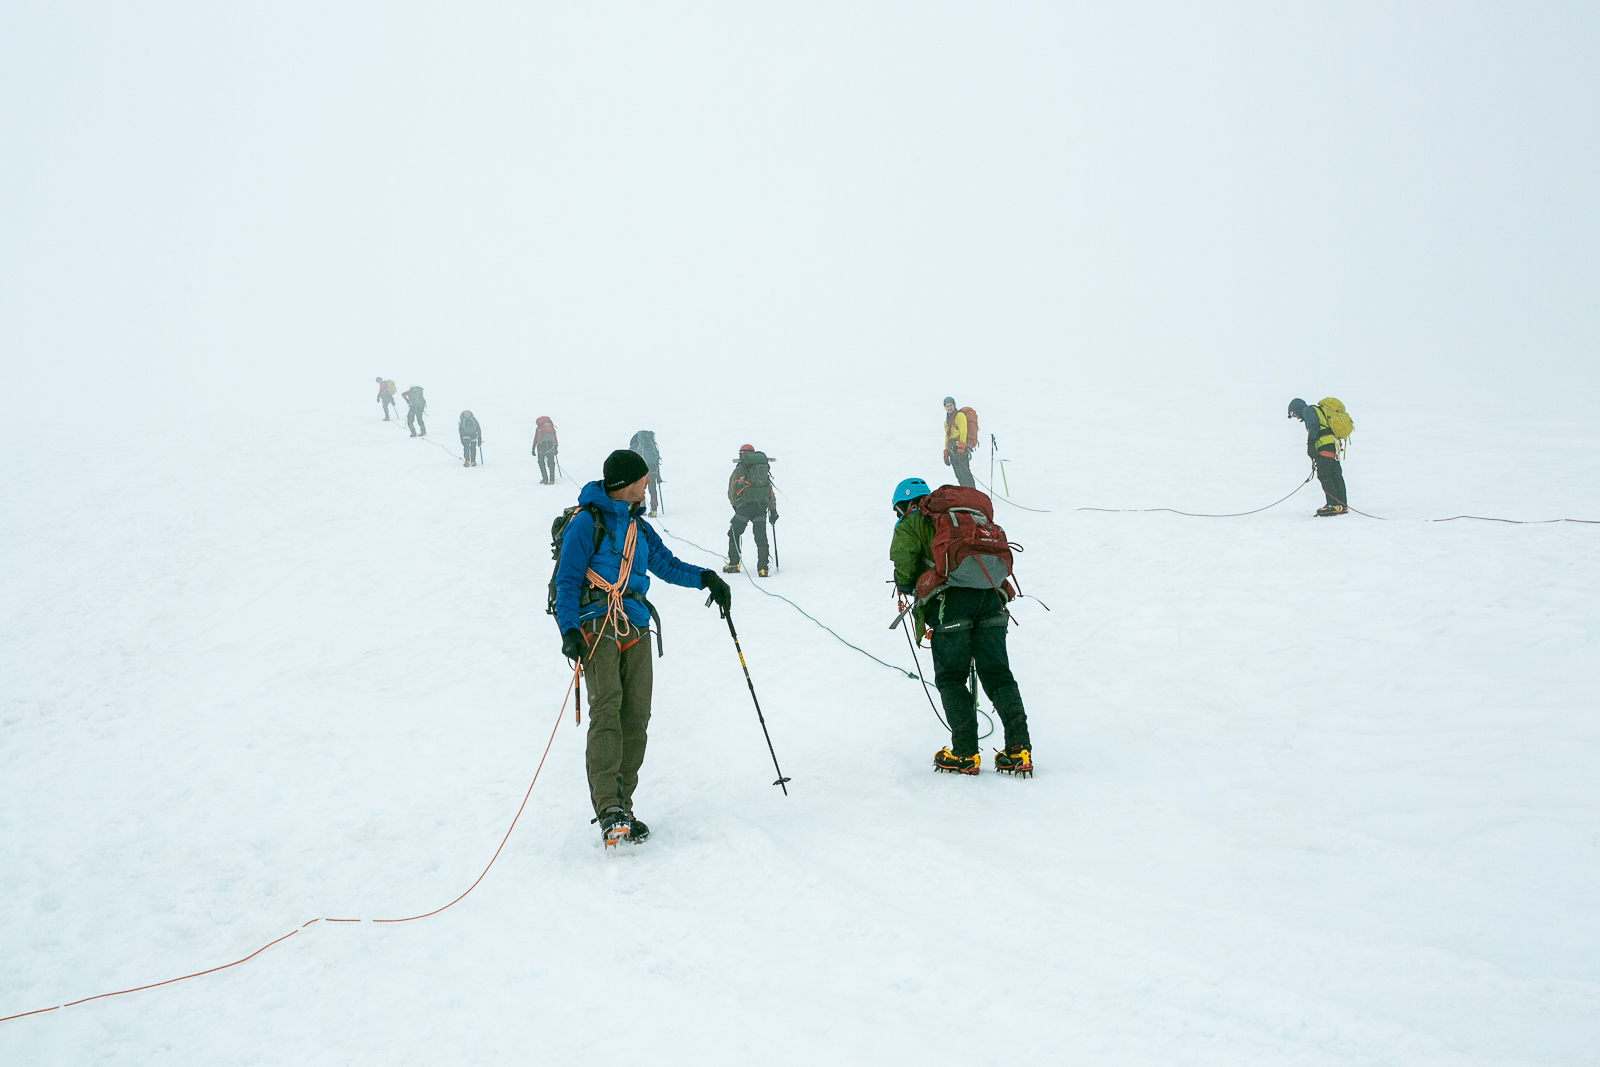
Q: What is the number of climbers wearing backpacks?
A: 10